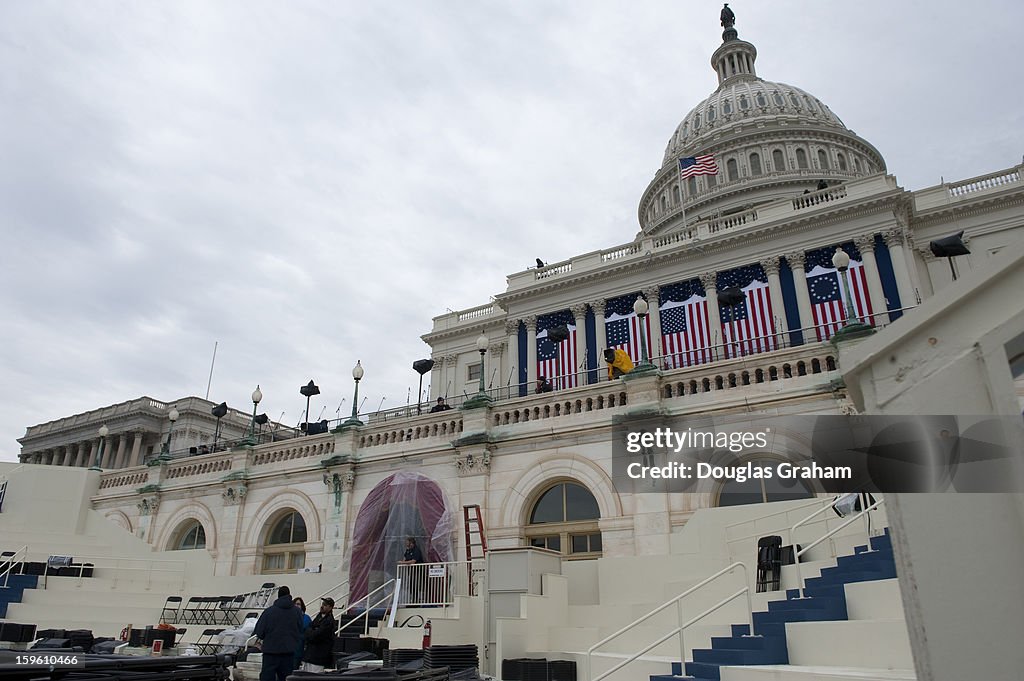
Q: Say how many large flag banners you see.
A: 5